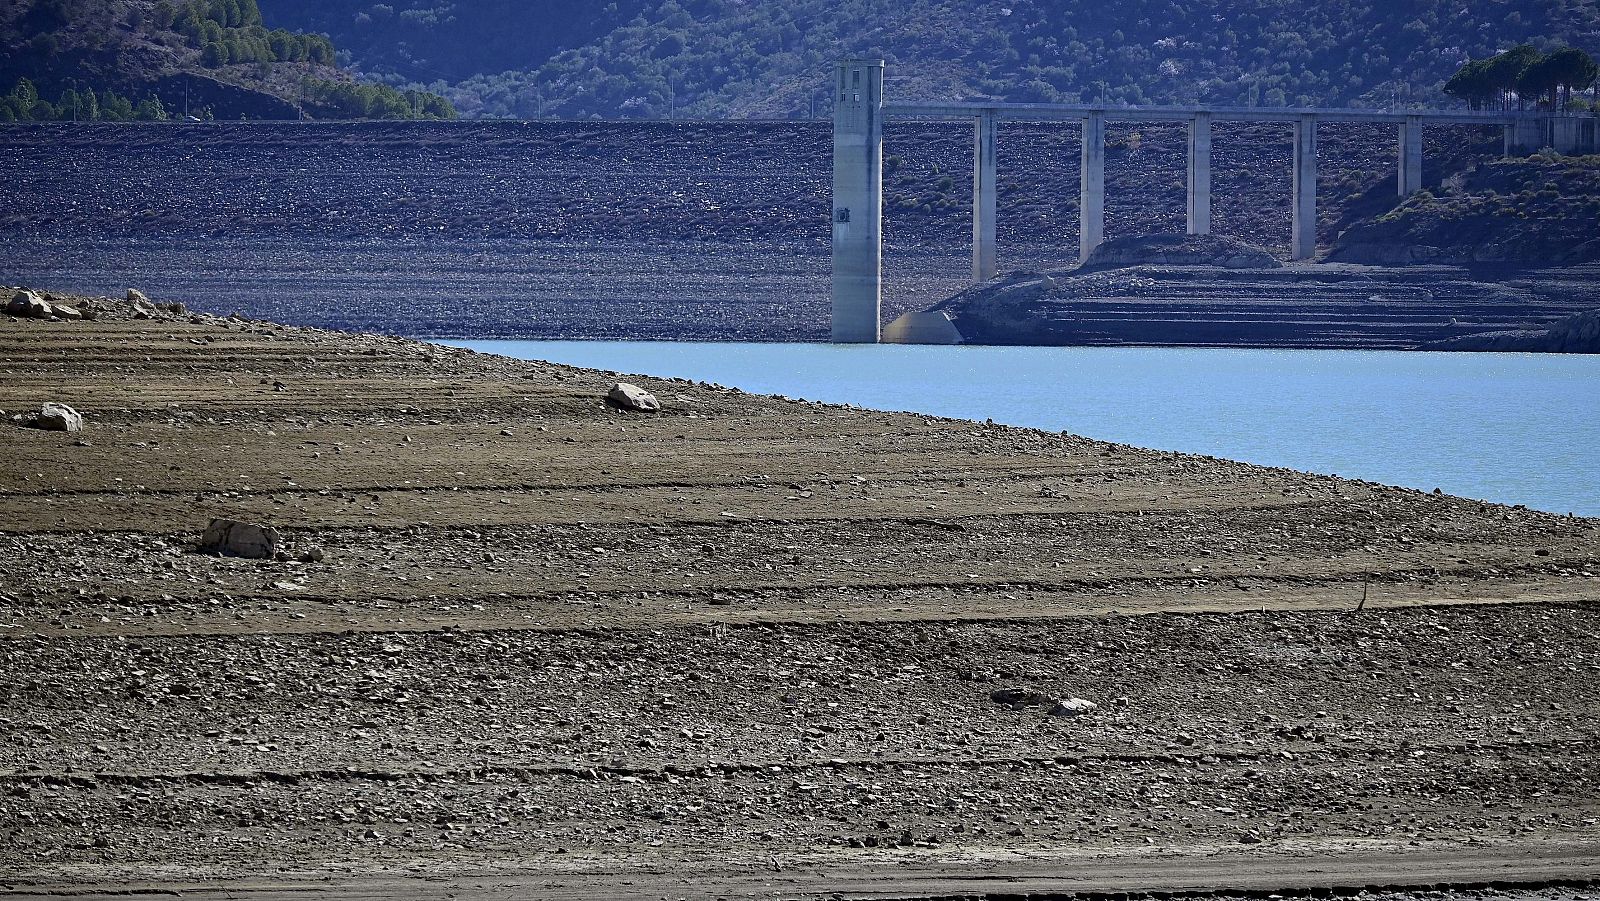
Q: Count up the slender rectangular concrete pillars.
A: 5